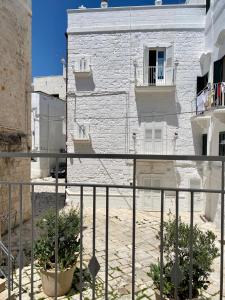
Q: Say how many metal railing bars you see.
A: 12